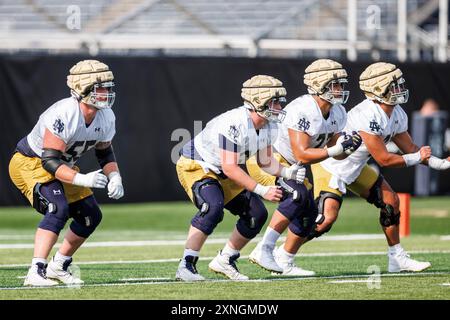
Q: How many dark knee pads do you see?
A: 8